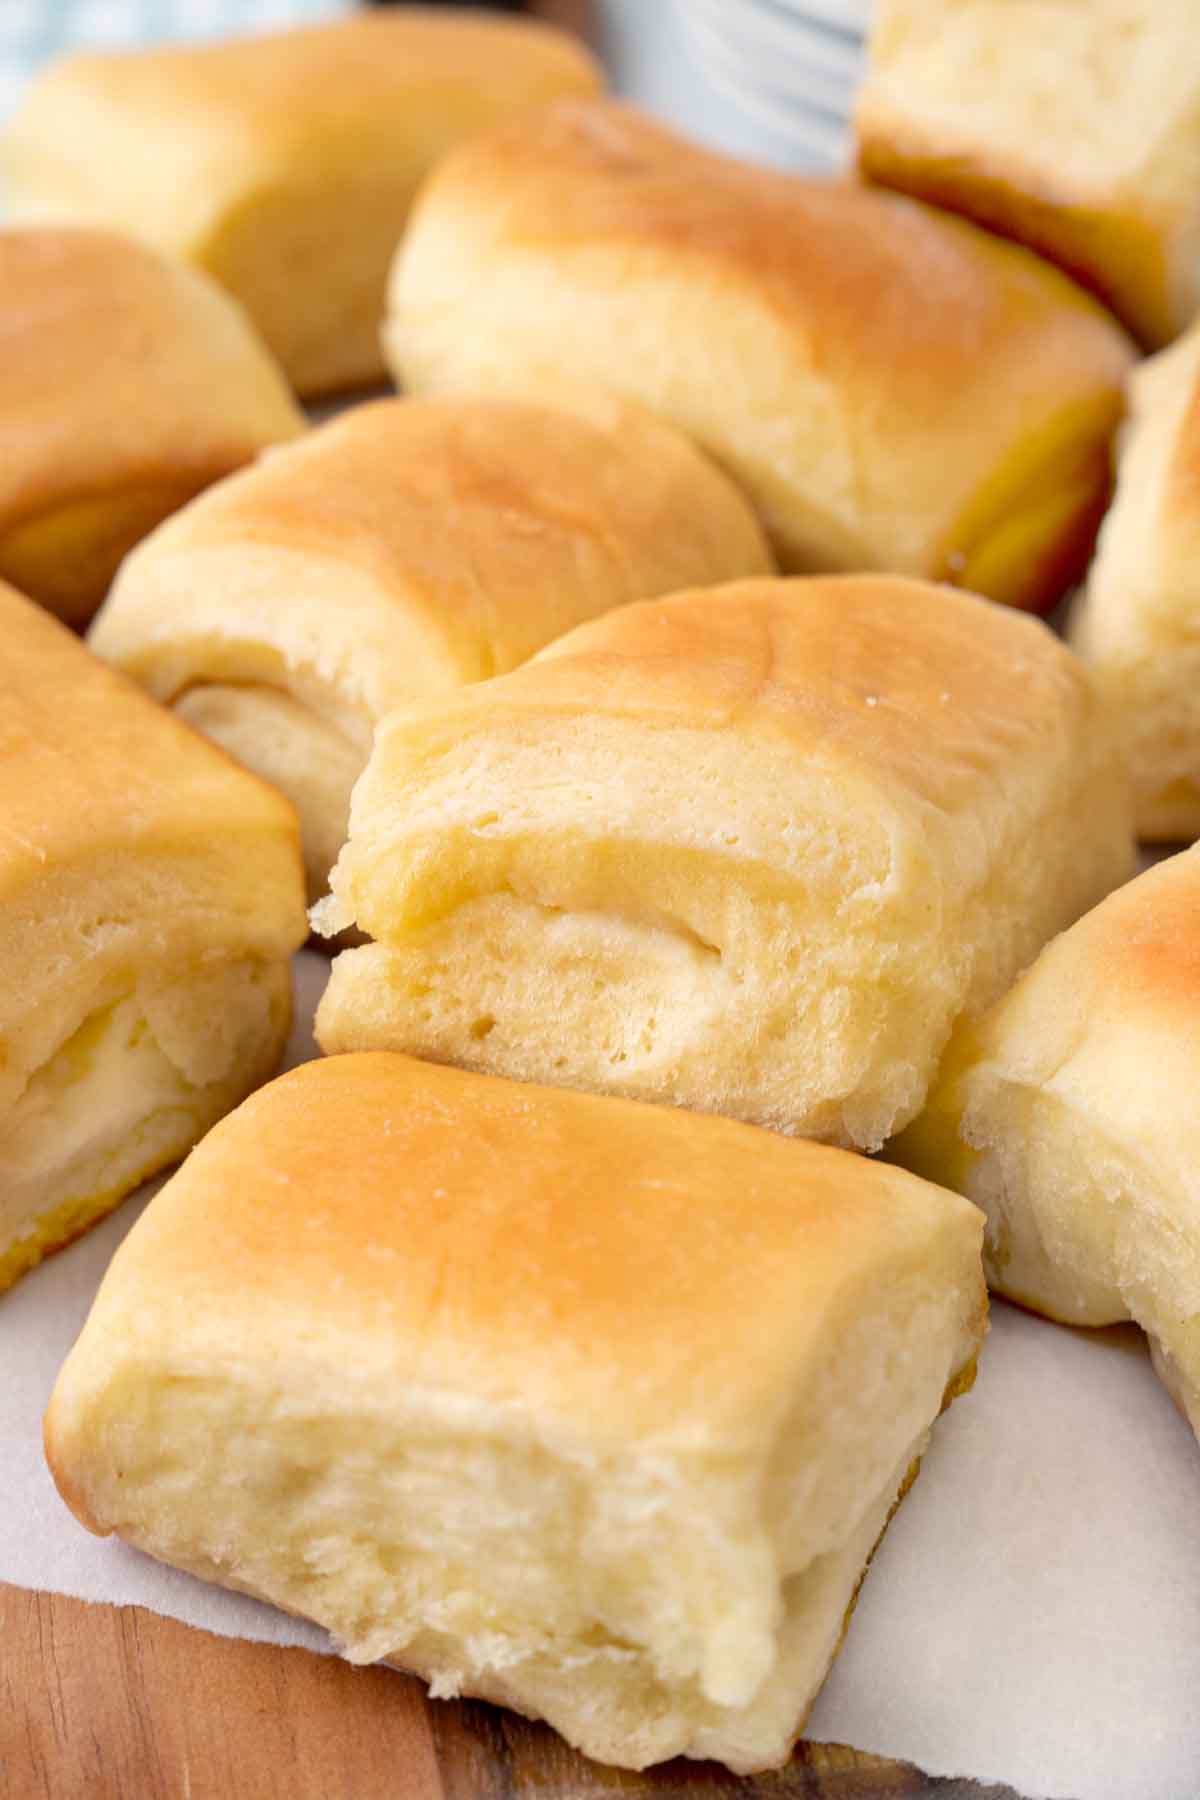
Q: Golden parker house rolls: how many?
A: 10